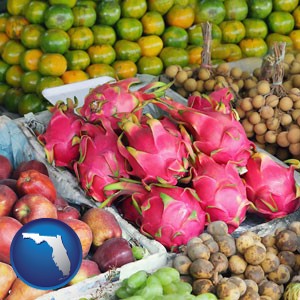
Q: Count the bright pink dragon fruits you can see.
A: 9